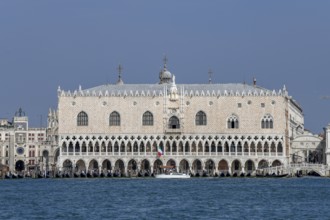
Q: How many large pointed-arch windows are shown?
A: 7